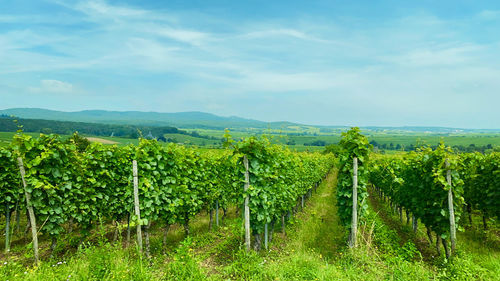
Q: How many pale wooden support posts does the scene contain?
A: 5